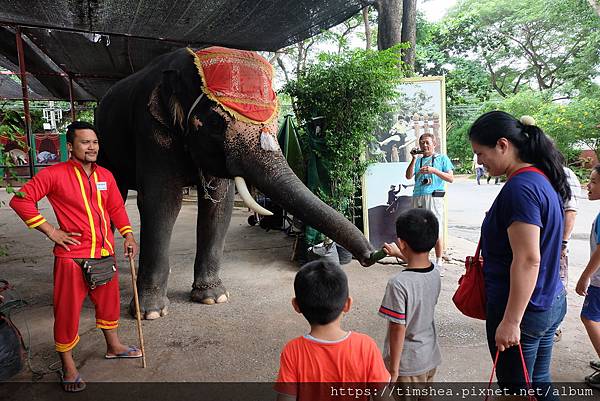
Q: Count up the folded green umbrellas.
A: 1